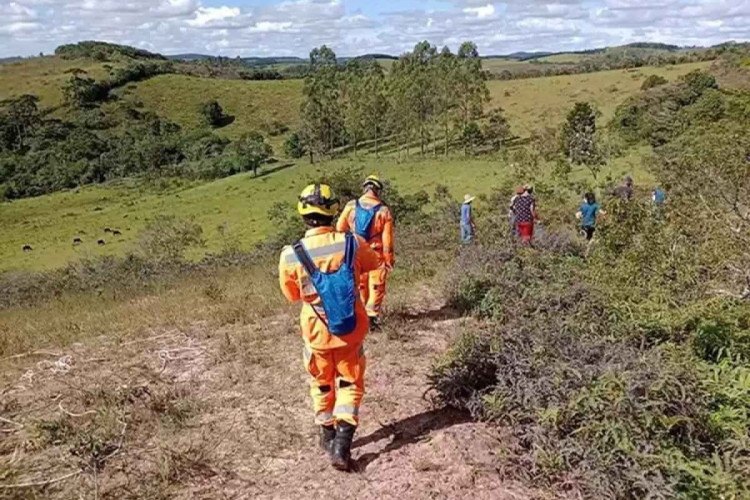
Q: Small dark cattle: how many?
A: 5